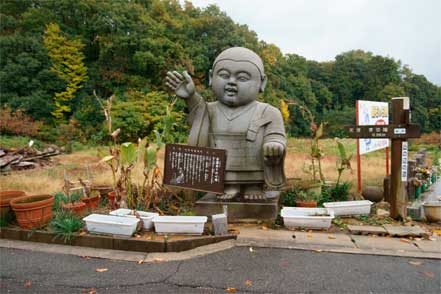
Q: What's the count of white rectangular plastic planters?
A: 5